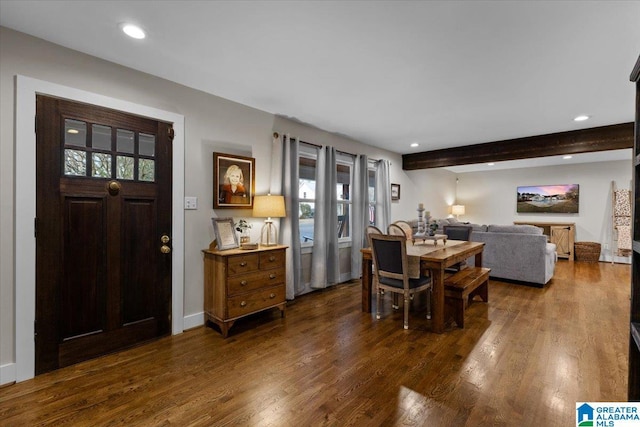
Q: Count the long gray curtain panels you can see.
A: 4